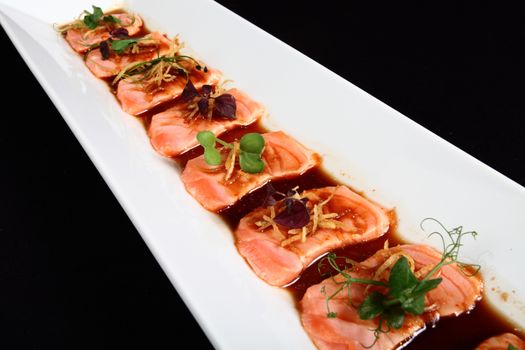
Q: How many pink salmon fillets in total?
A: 8